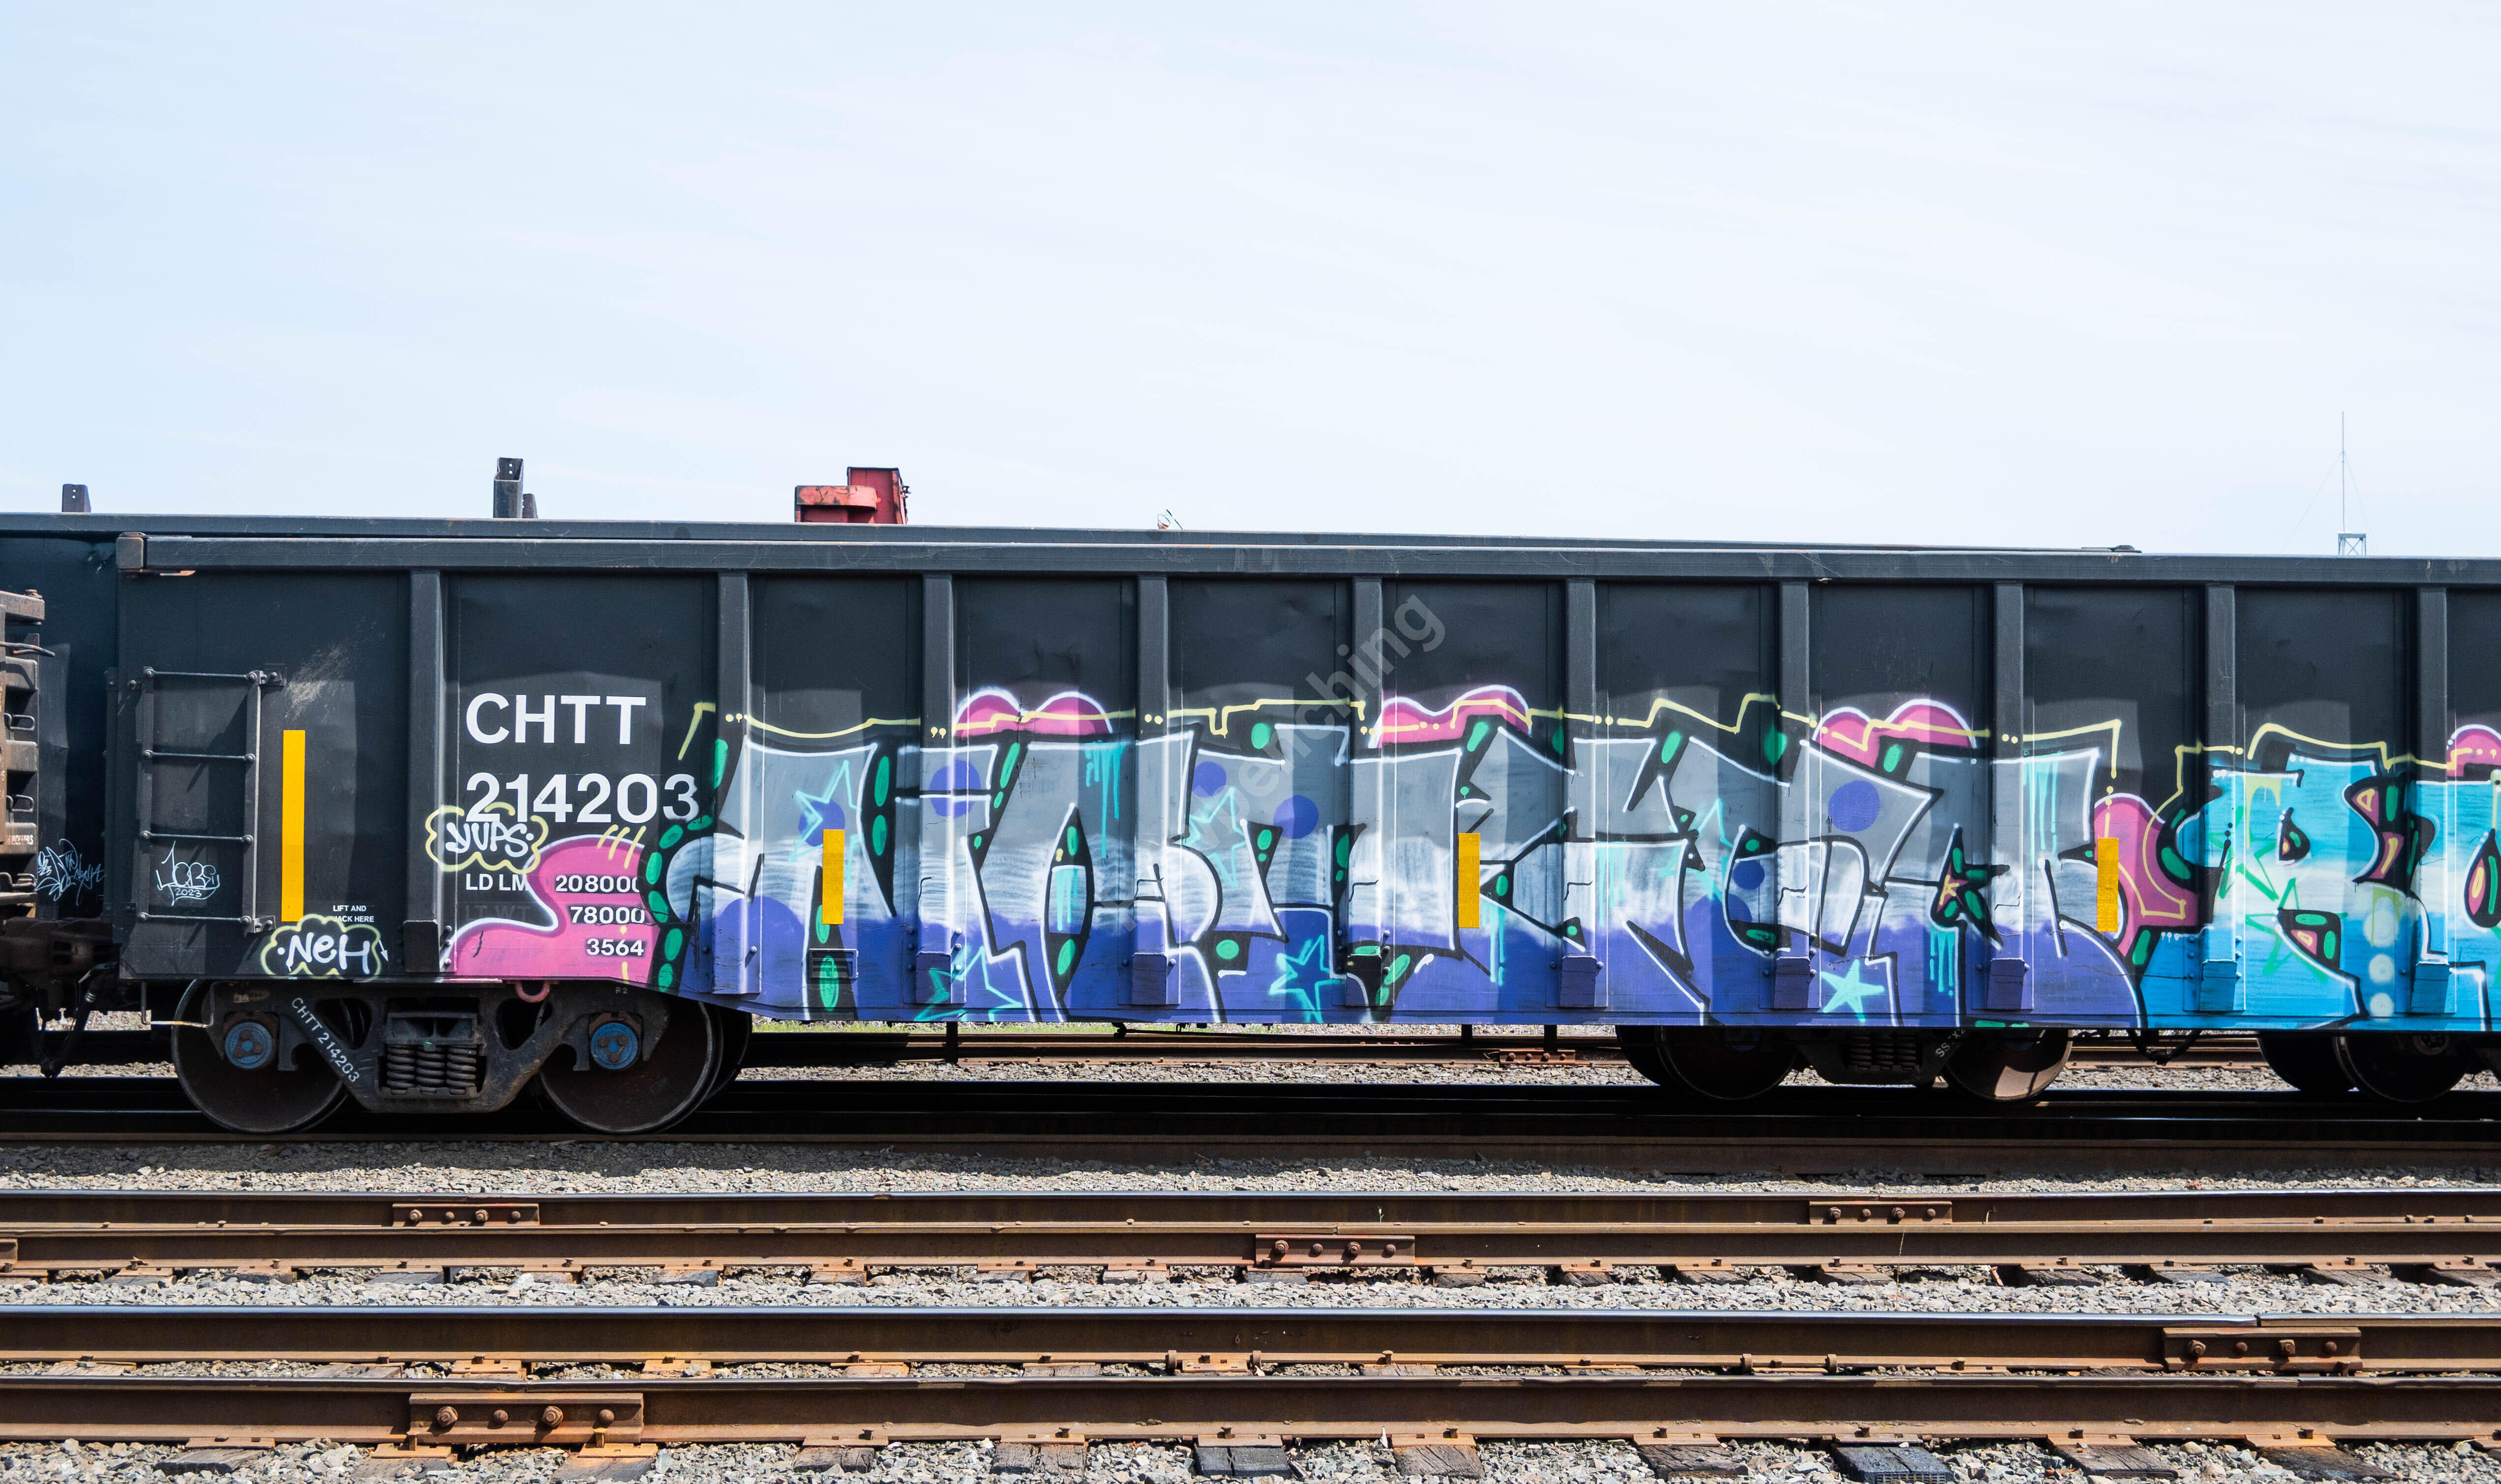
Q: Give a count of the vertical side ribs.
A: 10